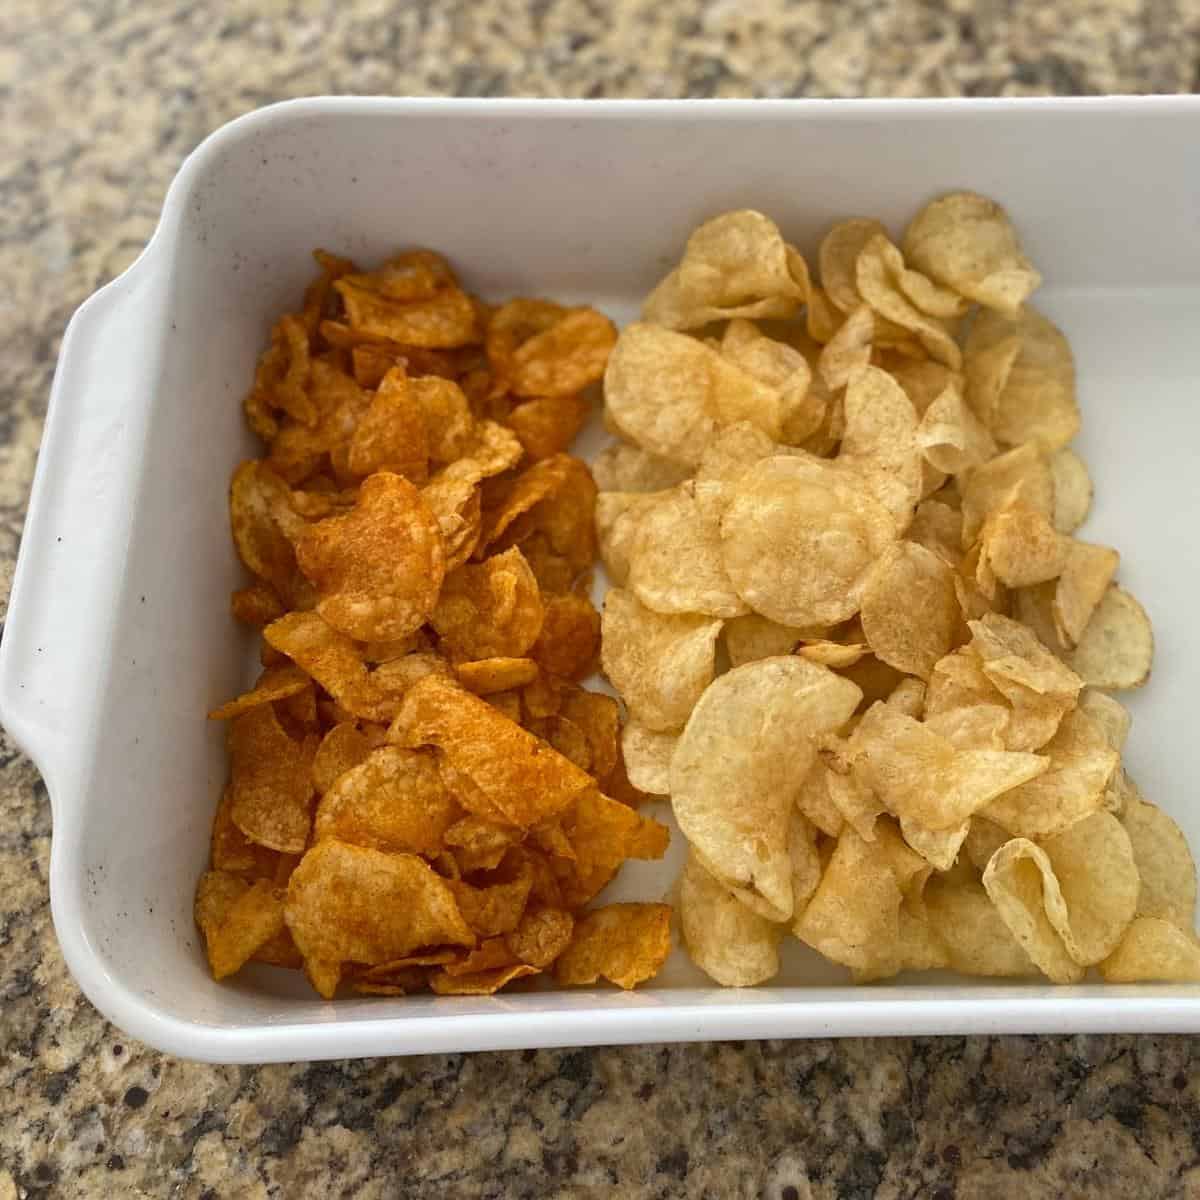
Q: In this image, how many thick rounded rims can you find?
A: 1